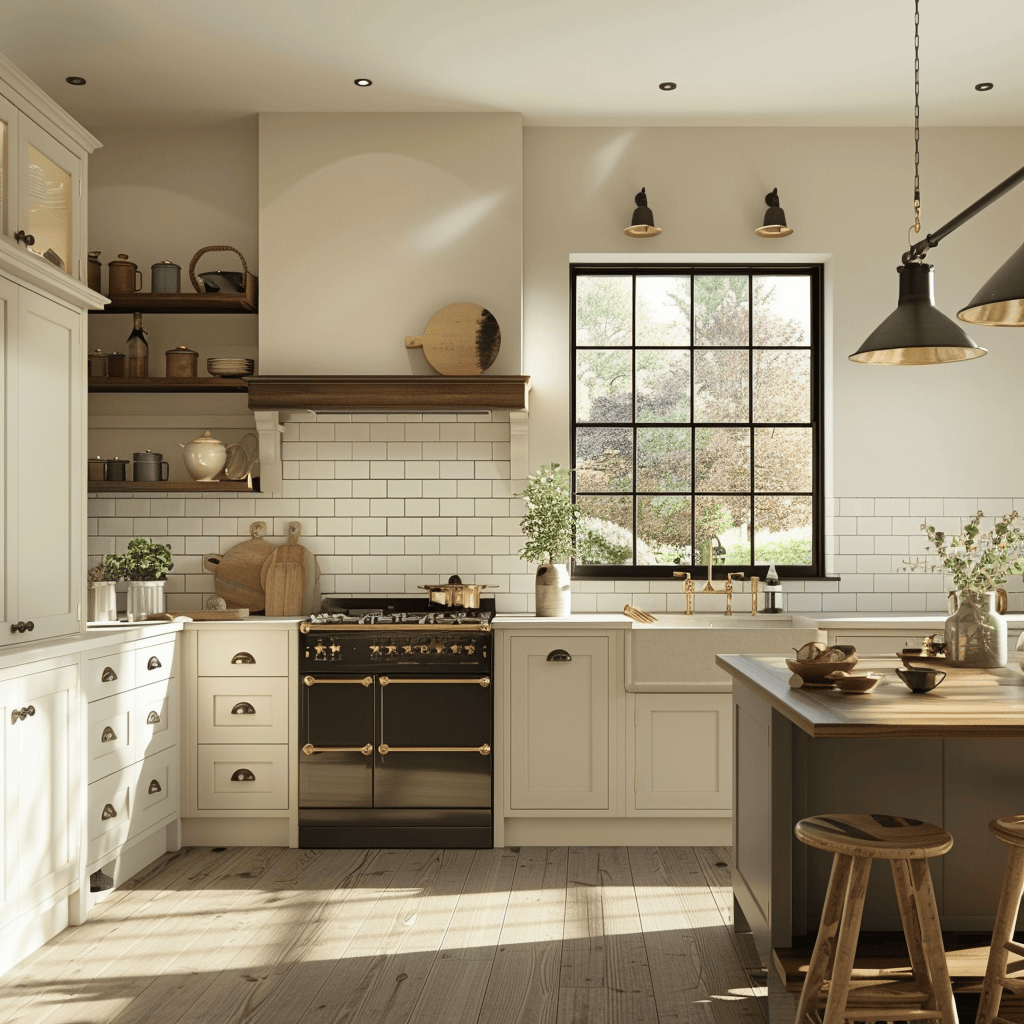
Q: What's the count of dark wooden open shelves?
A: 3